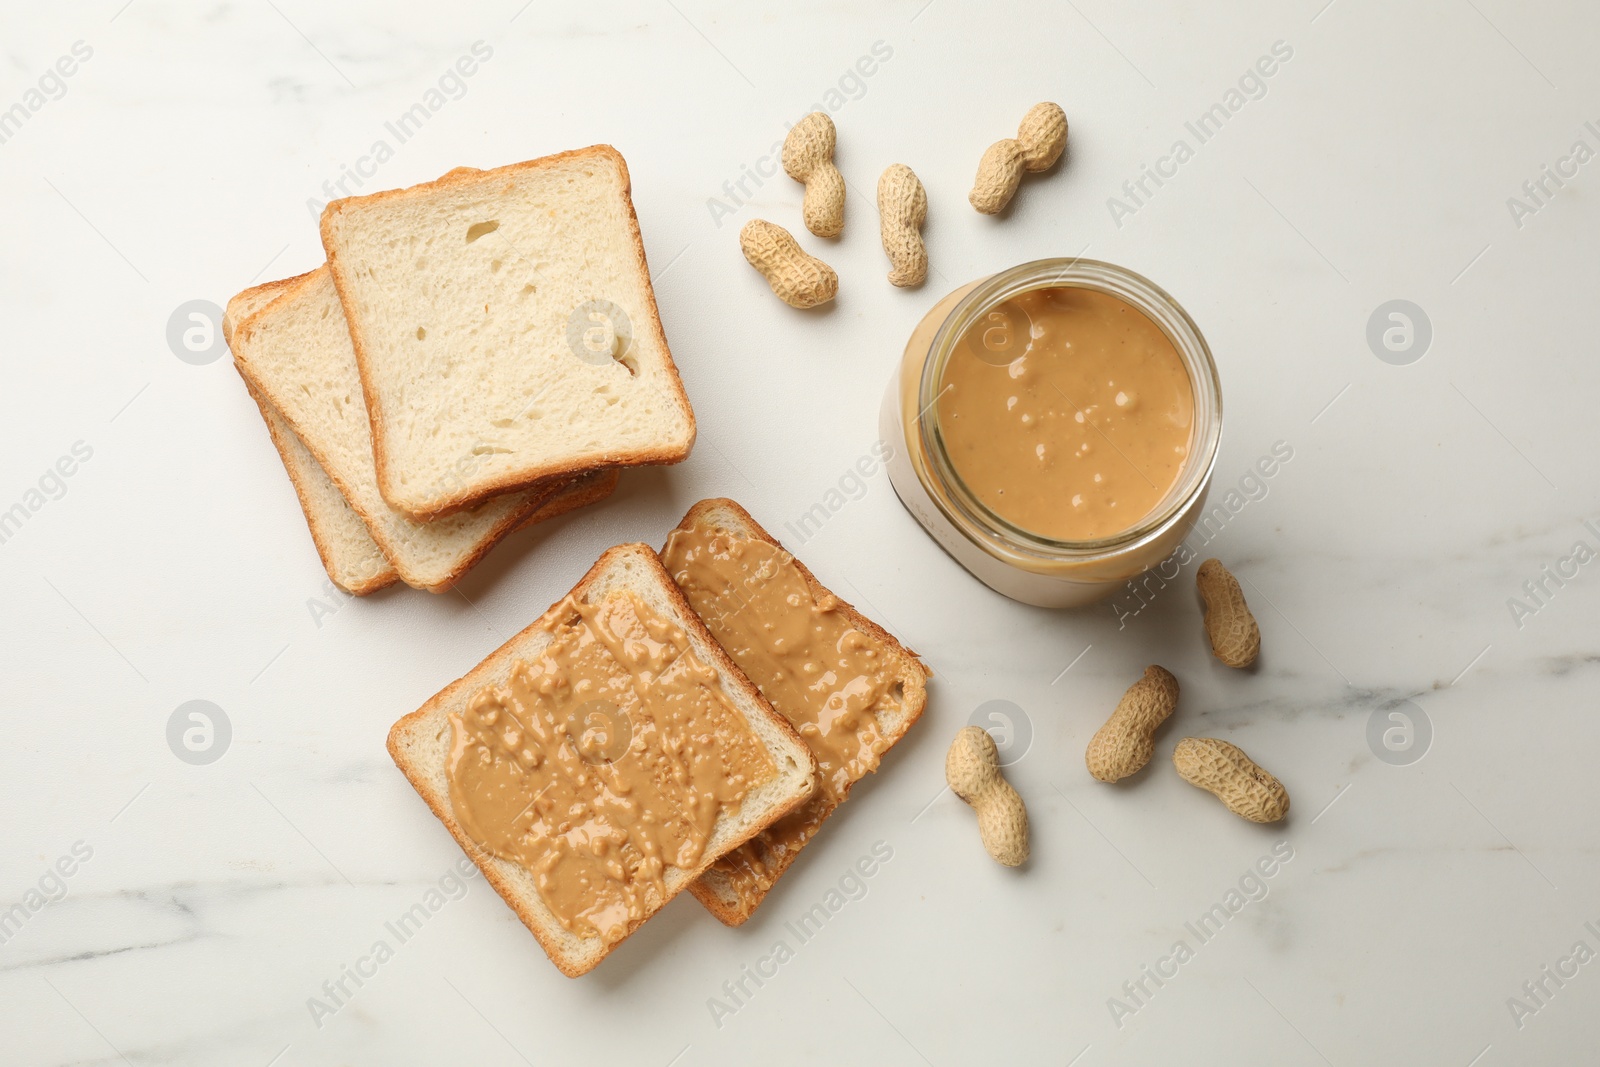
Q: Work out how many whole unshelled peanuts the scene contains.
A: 8